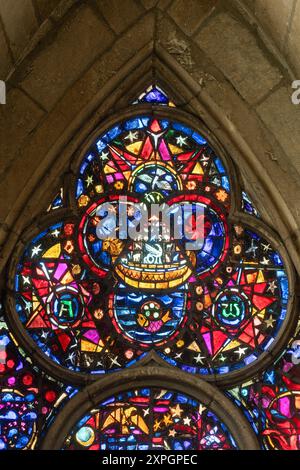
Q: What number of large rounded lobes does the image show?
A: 3